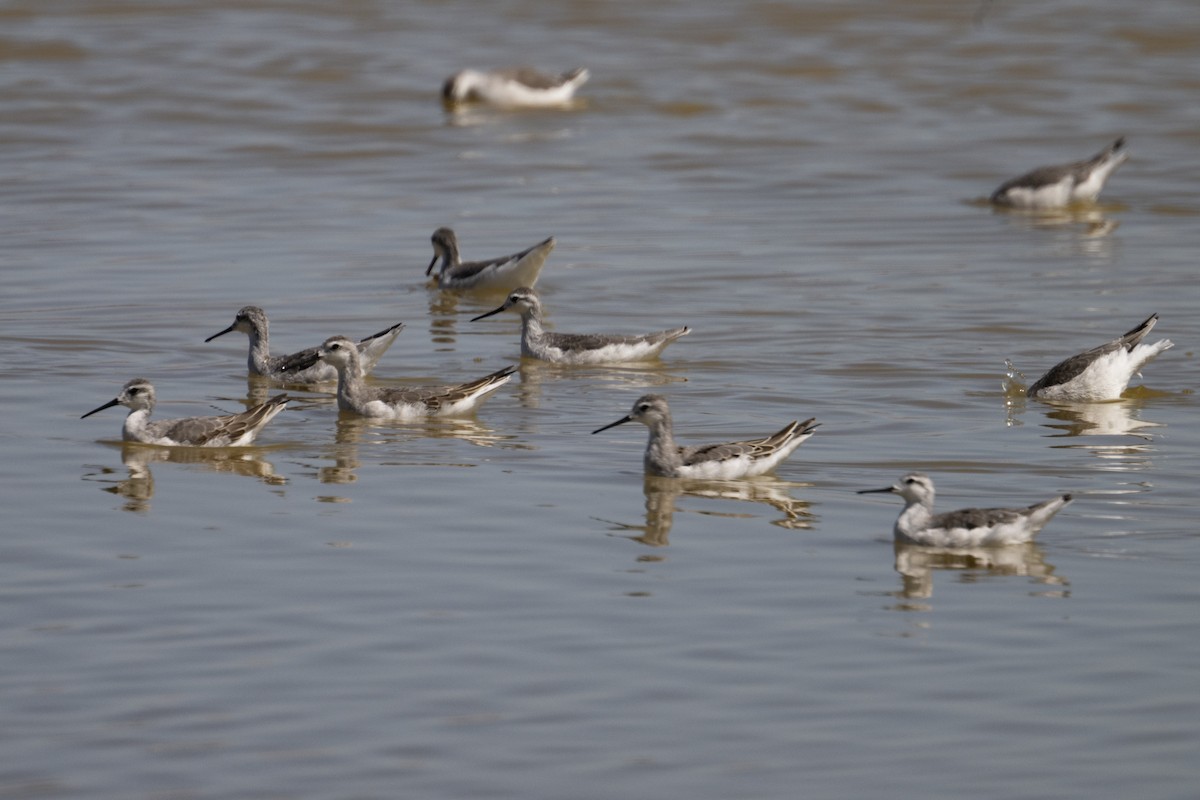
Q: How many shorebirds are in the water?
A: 10